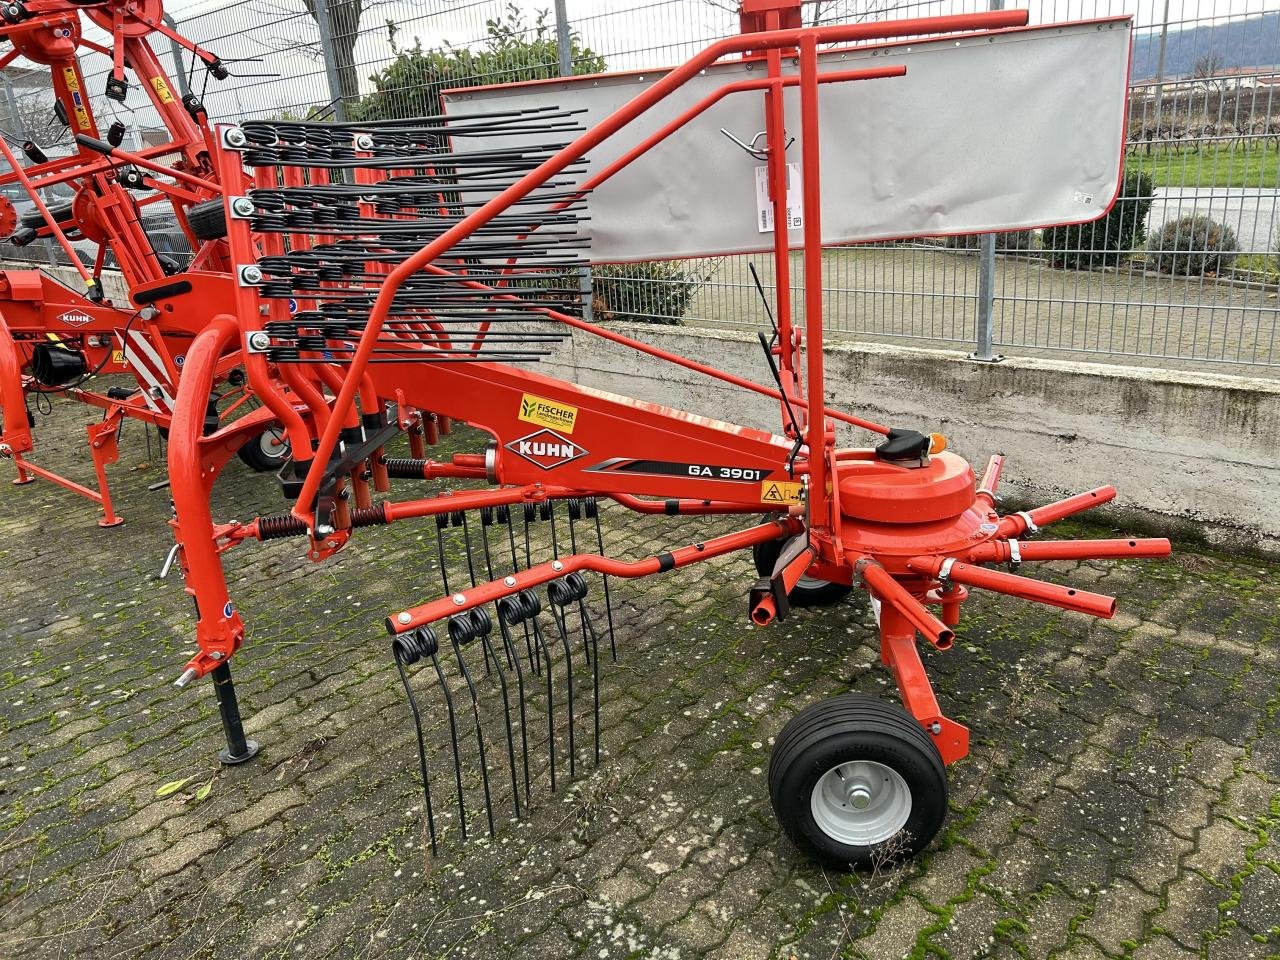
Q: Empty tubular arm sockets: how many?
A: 6